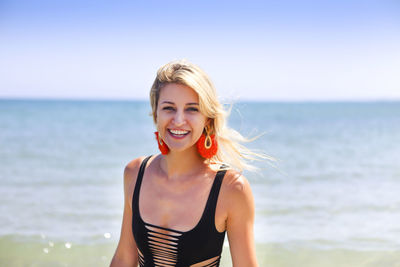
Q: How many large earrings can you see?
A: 2